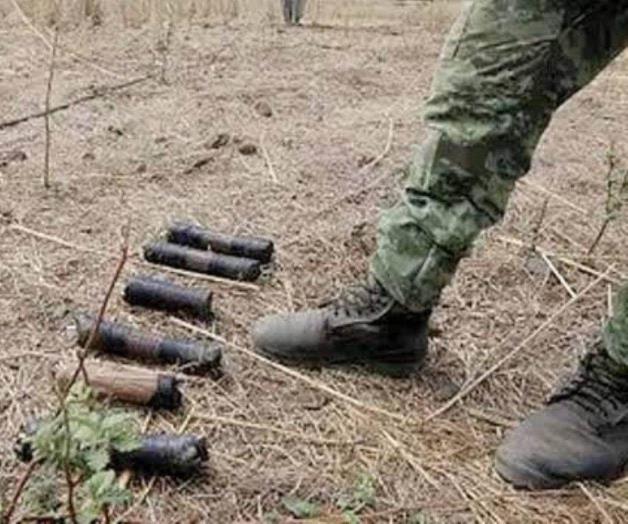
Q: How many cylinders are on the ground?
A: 6